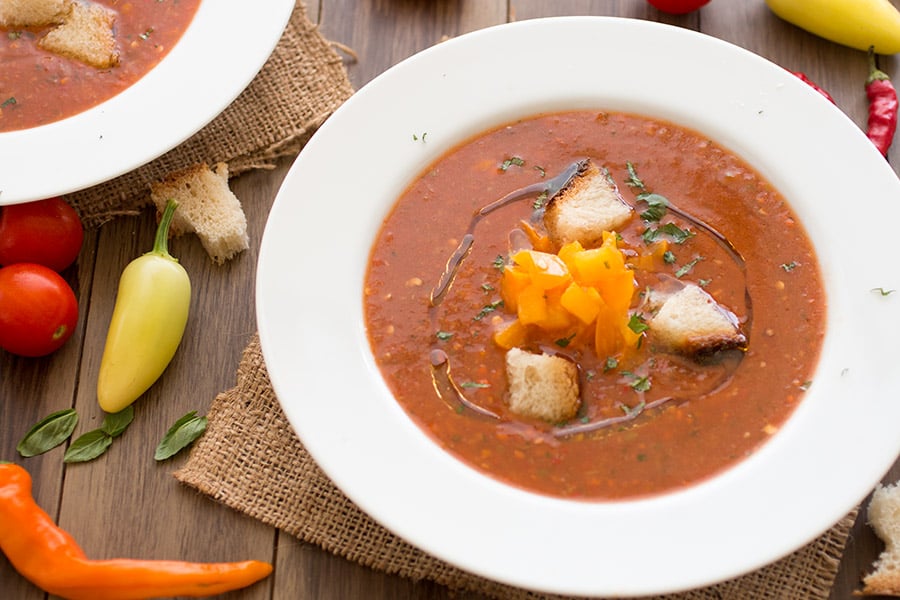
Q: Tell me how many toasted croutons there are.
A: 5